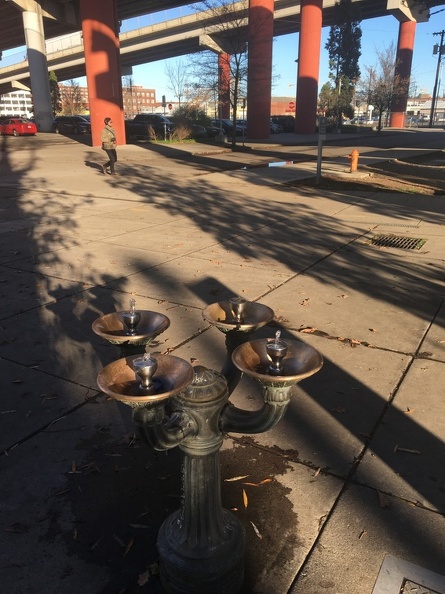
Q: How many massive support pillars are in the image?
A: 6